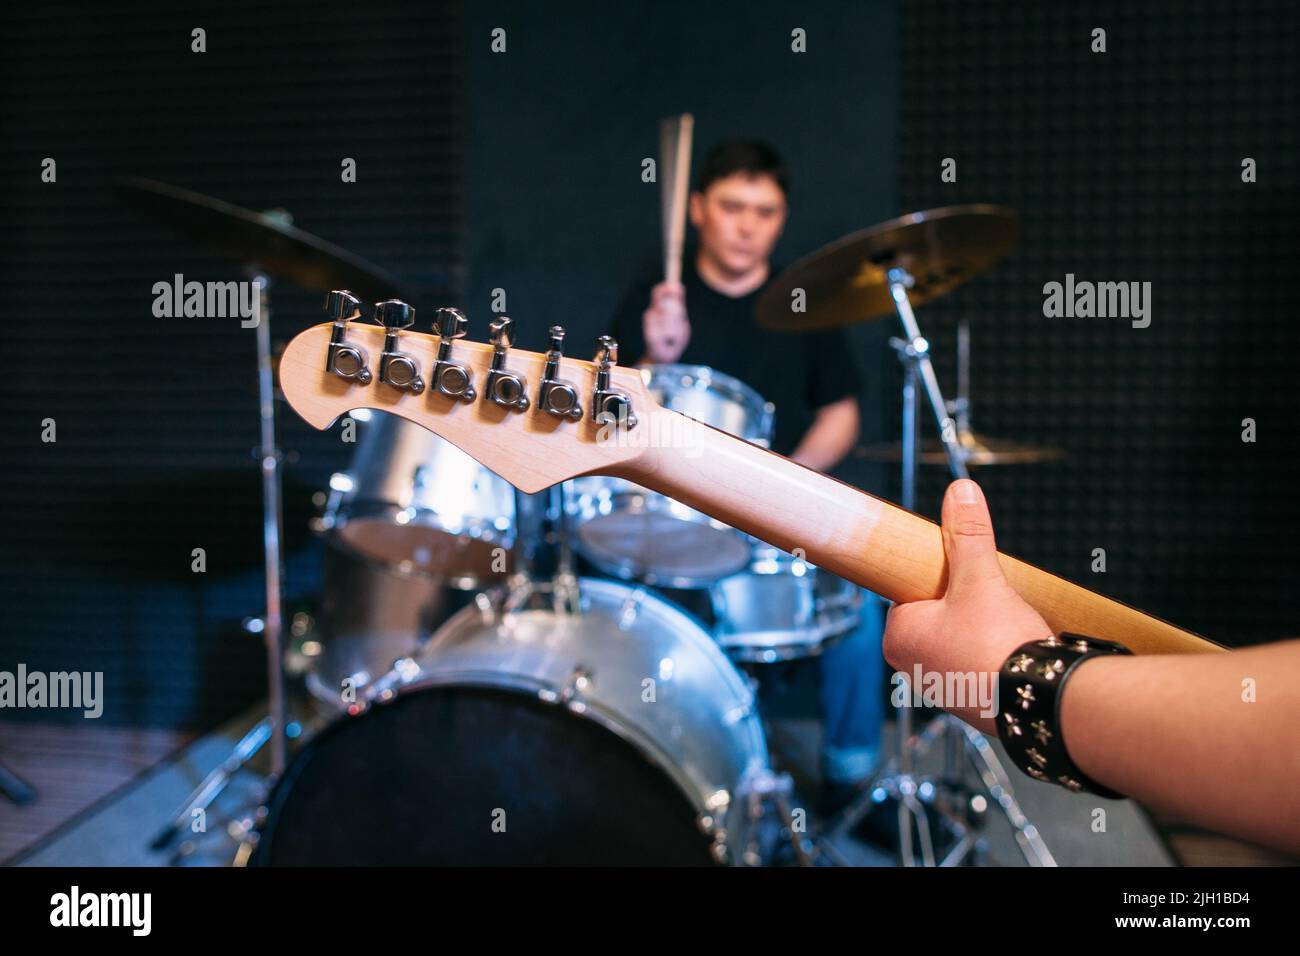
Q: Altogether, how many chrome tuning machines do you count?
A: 6